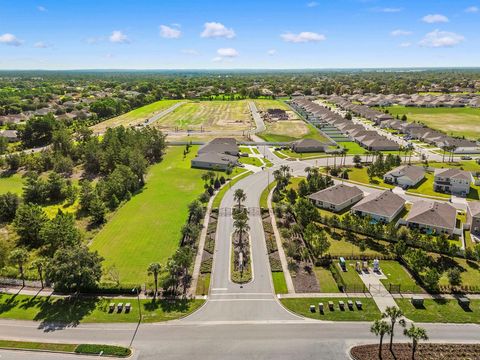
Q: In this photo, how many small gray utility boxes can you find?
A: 9